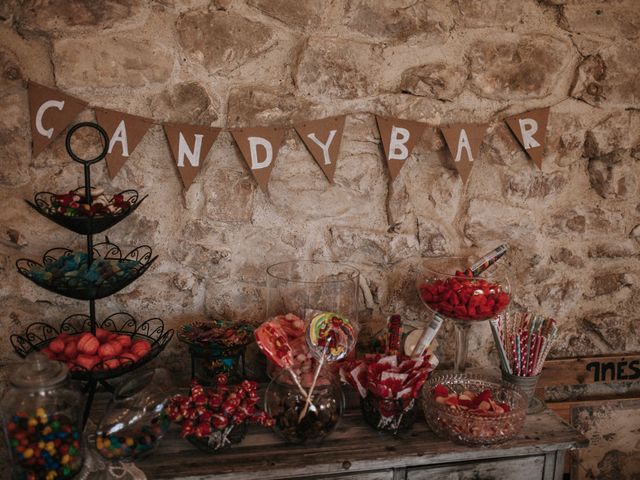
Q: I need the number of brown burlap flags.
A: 8